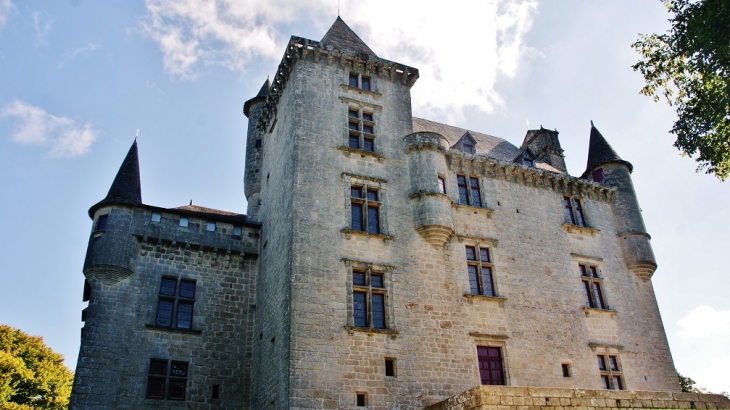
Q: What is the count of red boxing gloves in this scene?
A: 0